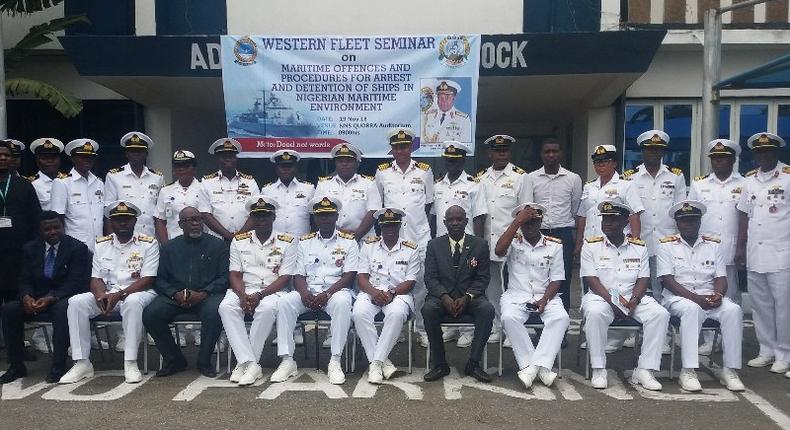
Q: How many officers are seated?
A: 7